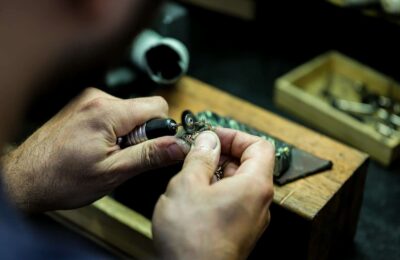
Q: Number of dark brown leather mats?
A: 1